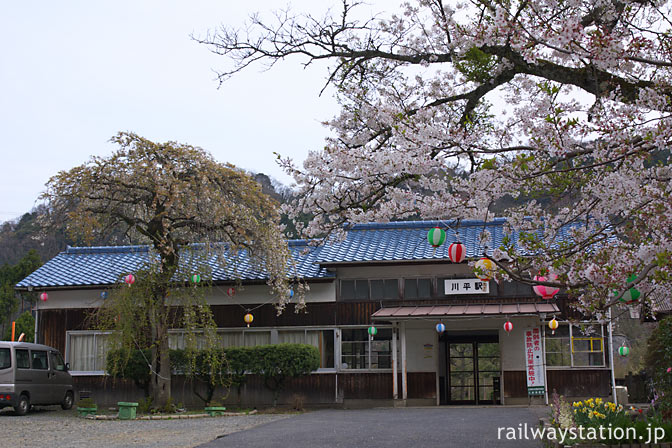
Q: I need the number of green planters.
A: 3